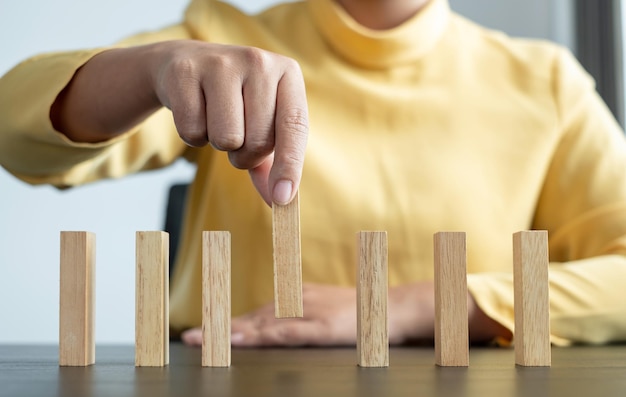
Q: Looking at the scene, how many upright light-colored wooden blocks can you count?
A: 7